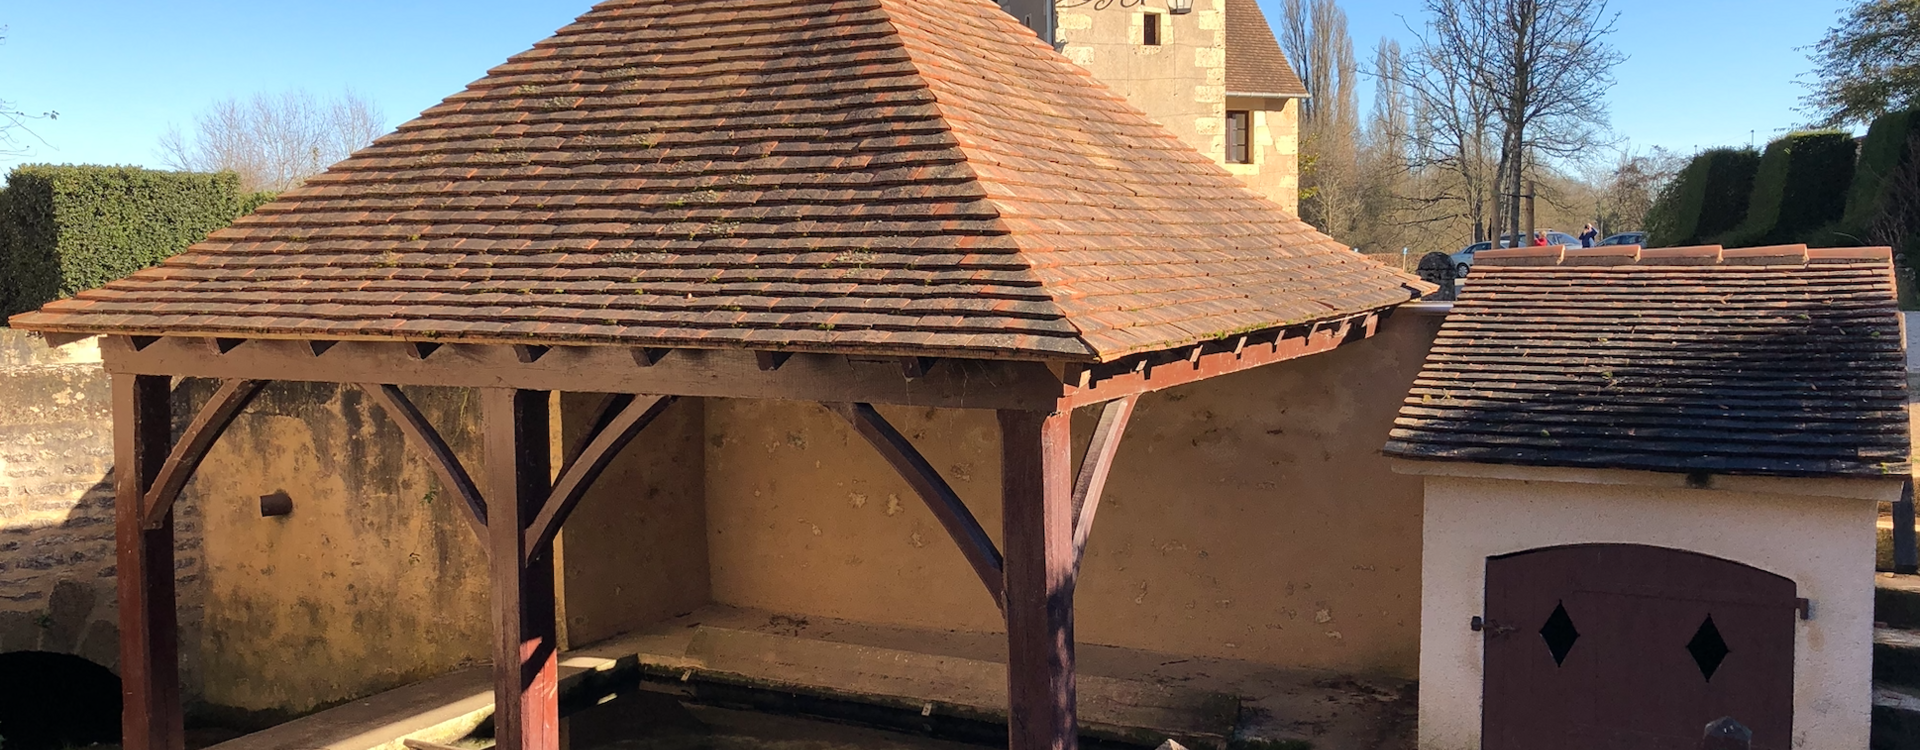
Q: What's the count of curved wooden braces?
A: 6